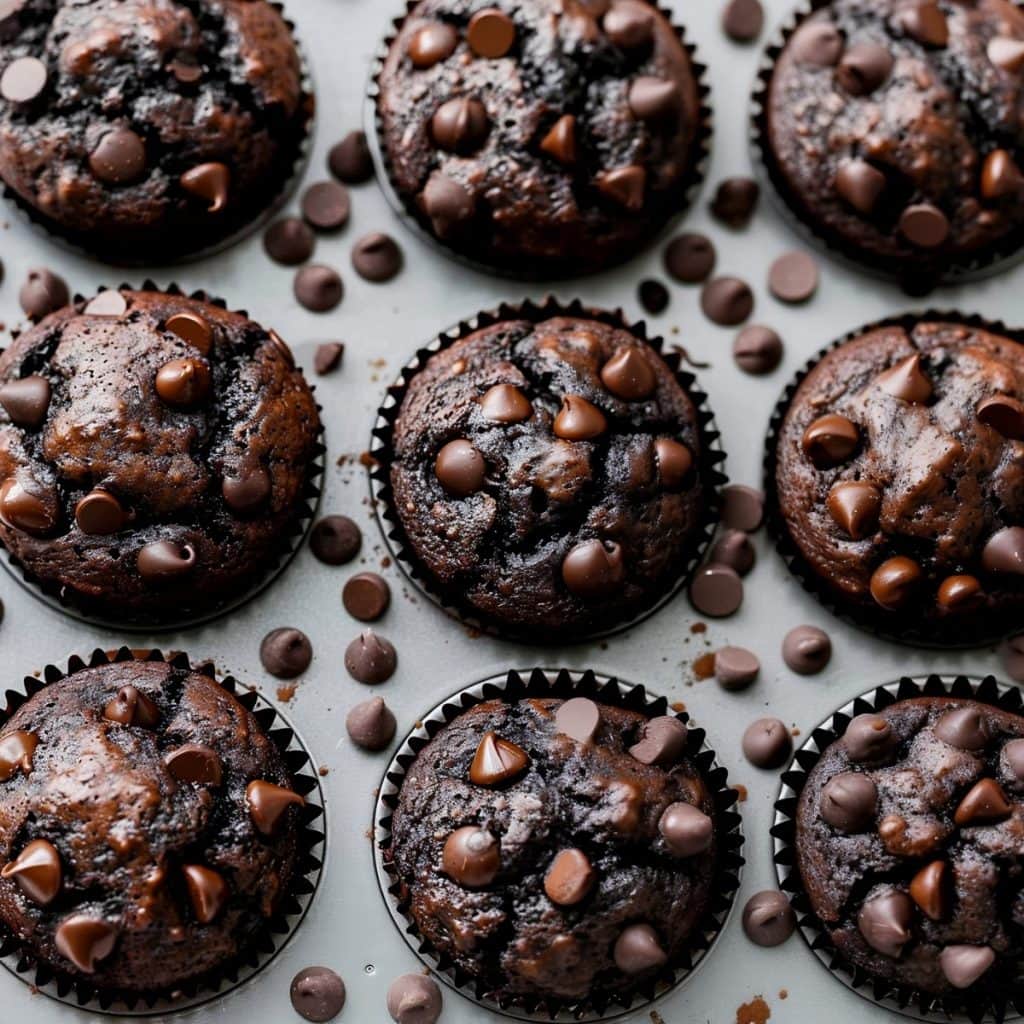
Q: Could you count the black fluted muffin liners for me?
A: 9